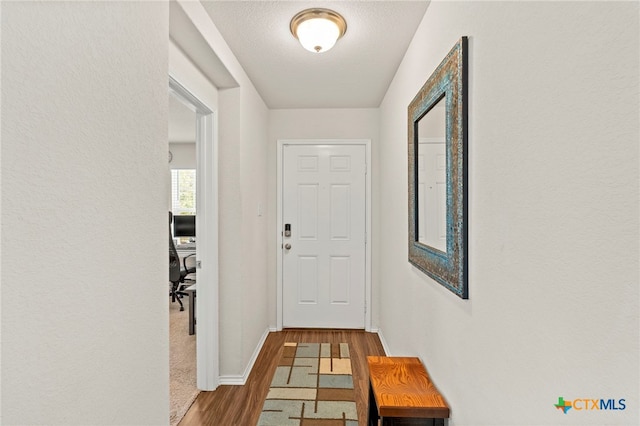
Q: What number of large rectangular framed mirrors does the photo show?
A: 1